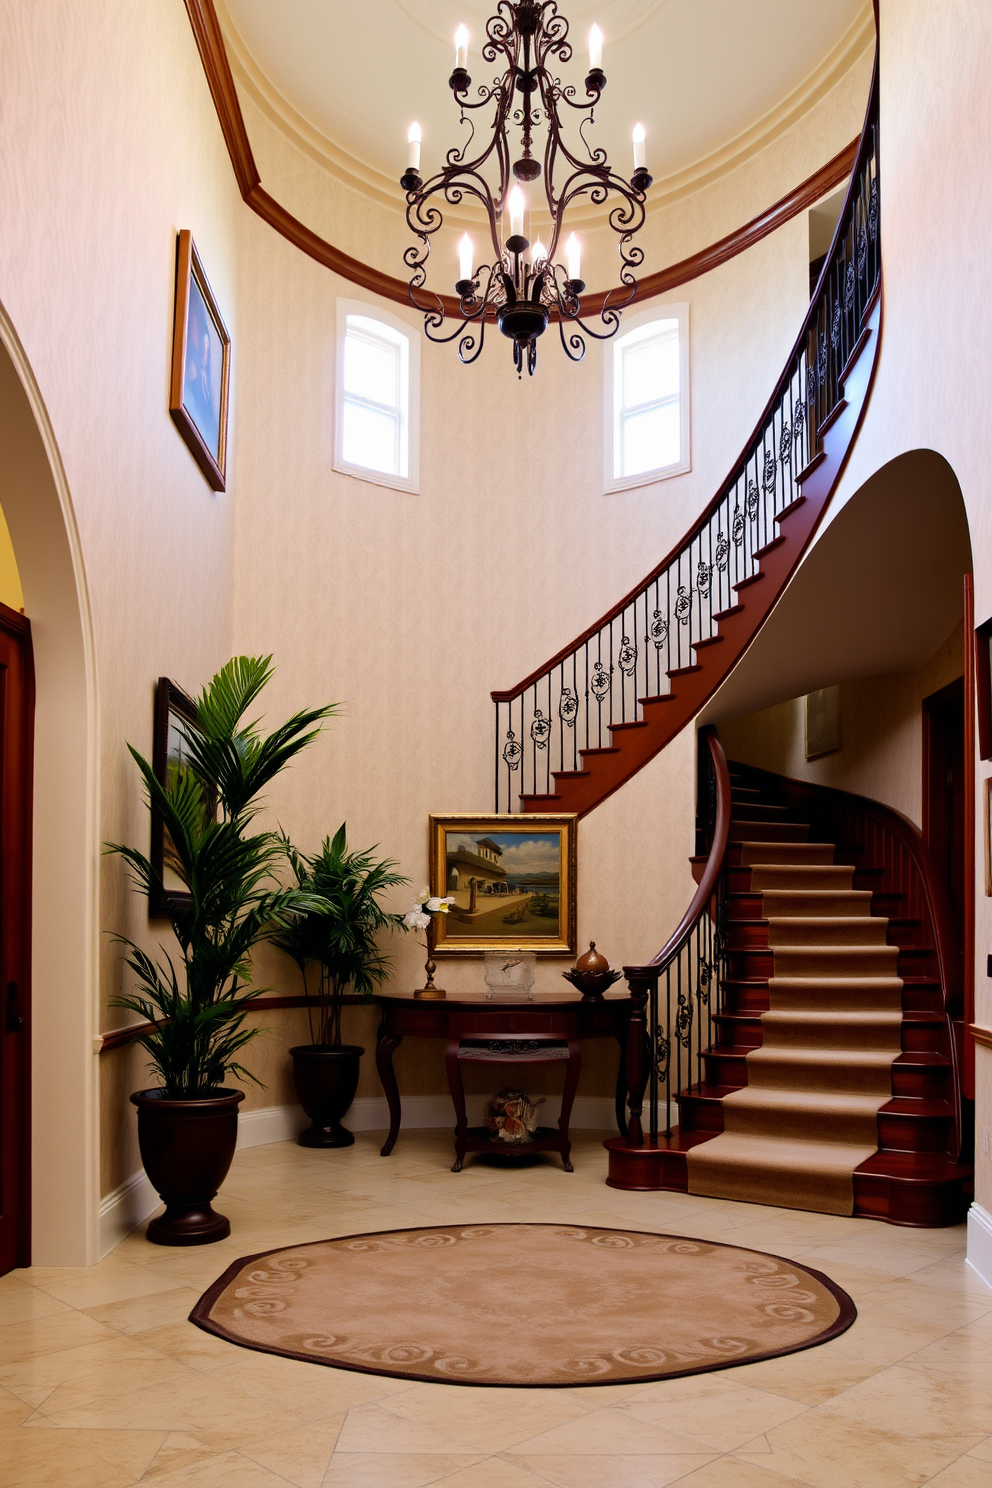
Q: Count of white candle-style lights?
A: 8